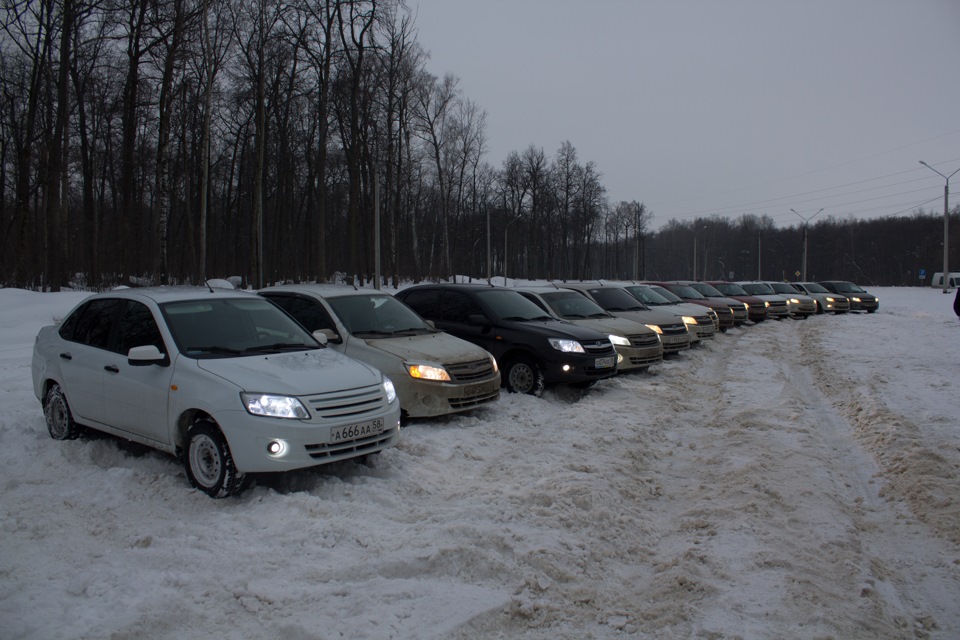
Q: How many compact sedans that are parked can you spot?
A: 14